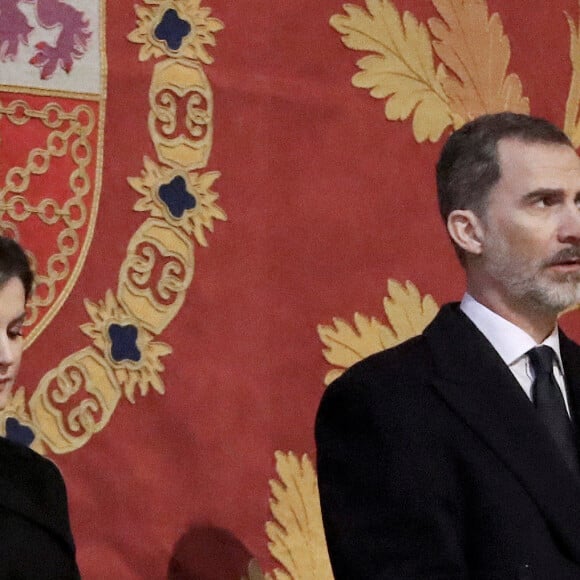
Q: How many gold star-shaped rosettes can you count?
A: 4